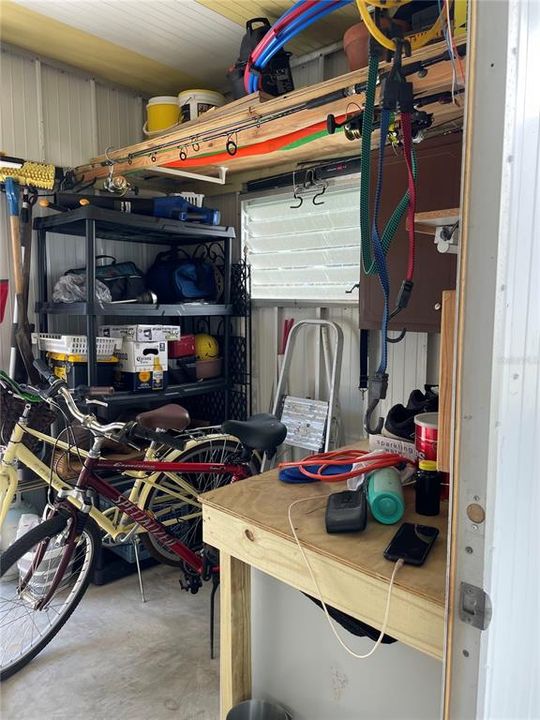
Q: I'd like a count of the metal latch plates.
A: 1